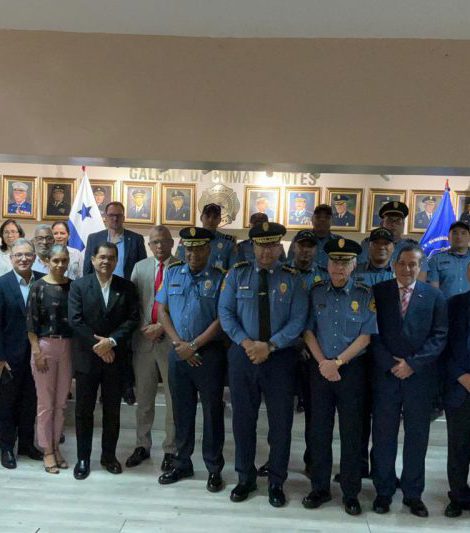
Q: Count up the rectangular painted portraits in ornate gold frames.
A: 11